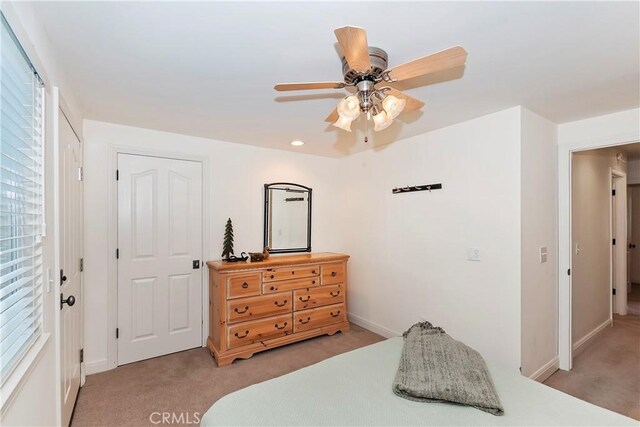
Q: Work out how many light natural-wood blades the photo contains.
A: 5